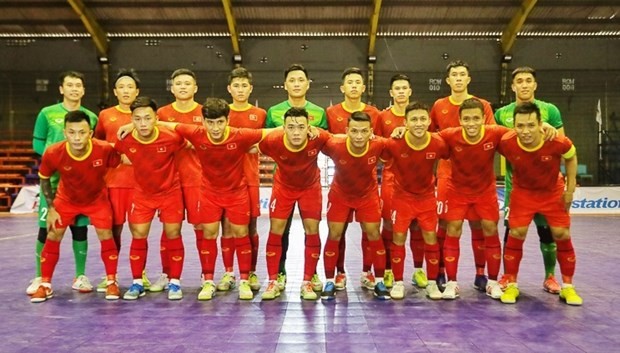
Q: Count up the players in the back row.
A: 9